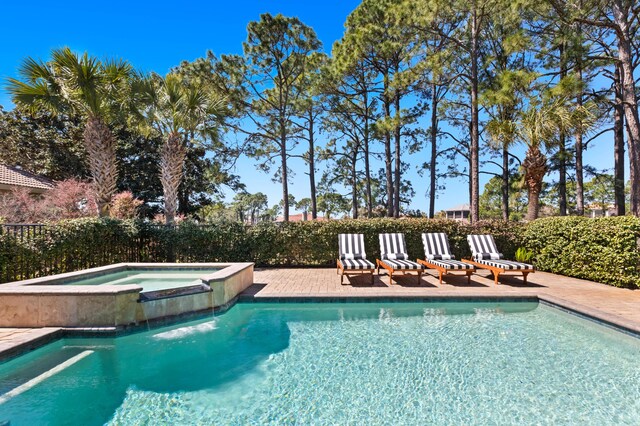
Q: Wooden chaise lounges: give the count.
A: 4